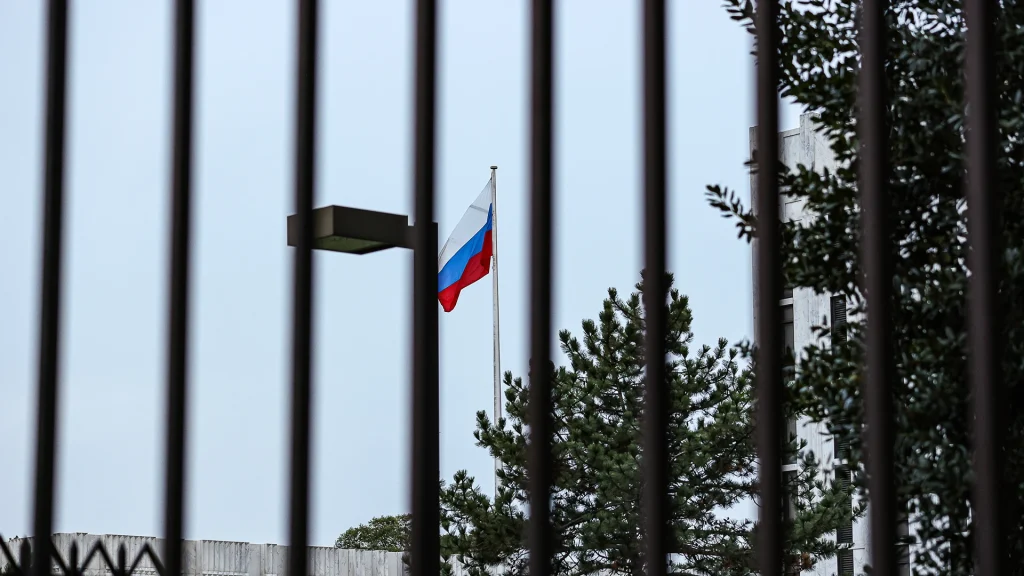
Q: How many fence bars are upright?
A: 9